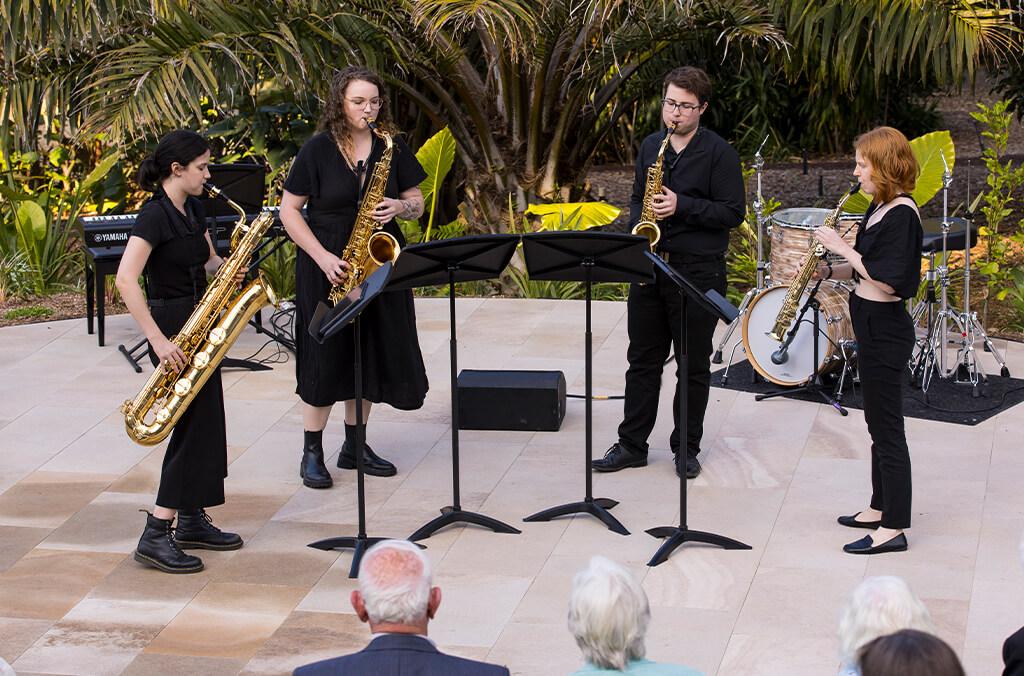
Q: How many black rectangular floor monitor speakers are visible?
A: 1